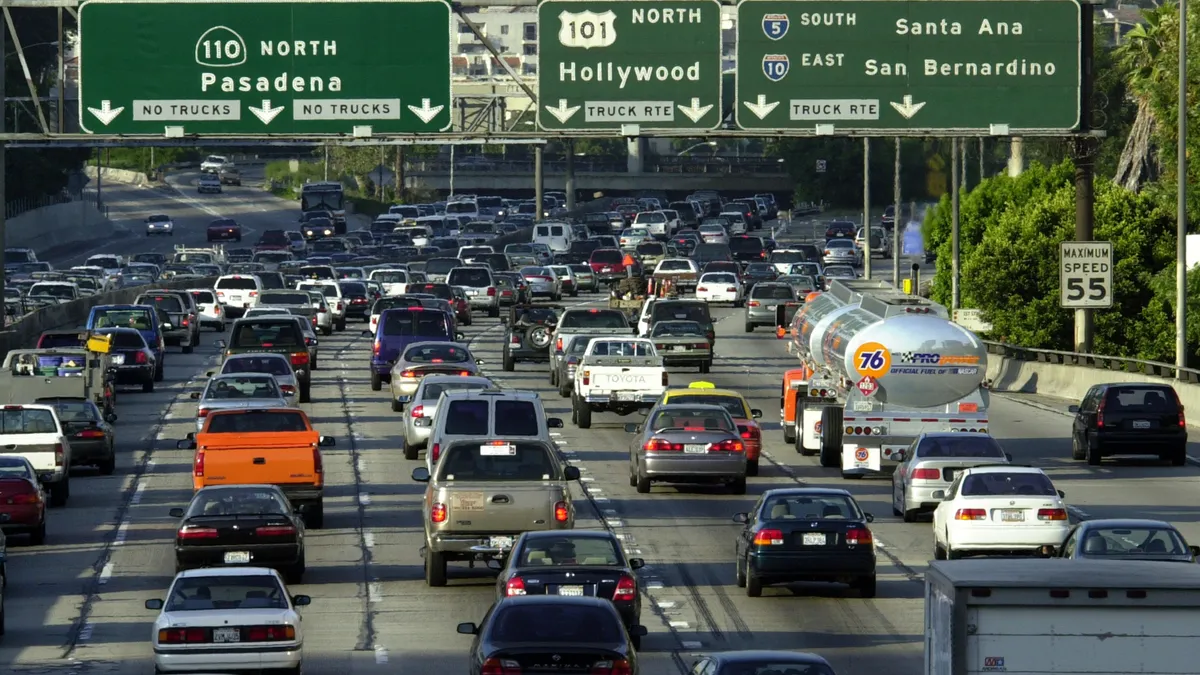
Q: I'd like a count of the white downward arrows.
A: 7